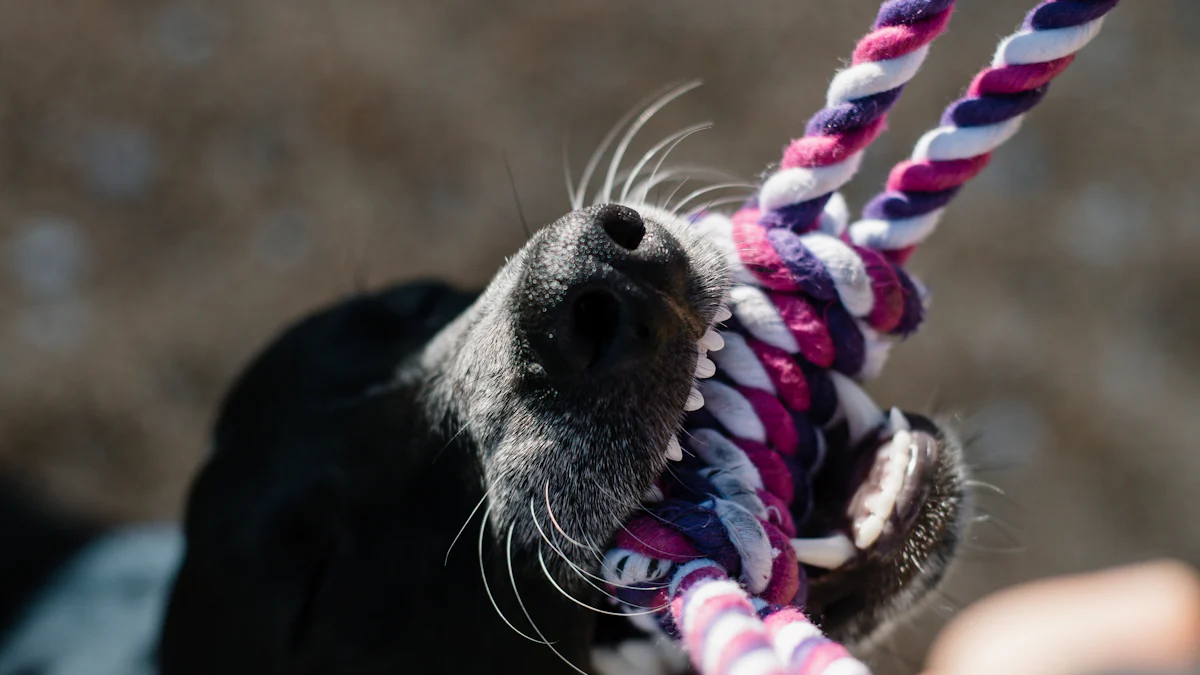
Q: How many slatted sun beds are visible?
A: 0